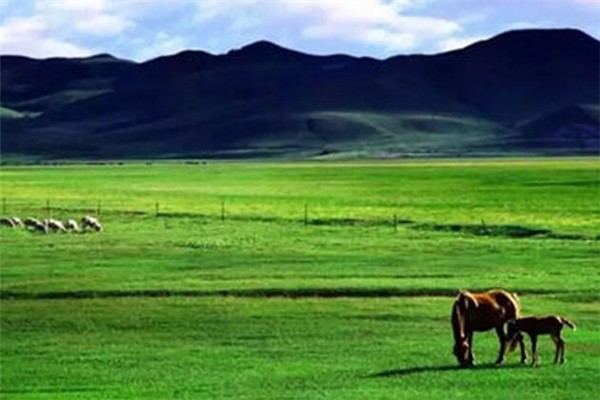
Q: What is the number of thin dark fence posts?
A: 8